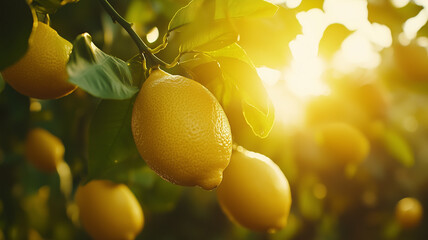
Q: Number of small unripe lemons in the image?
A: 0